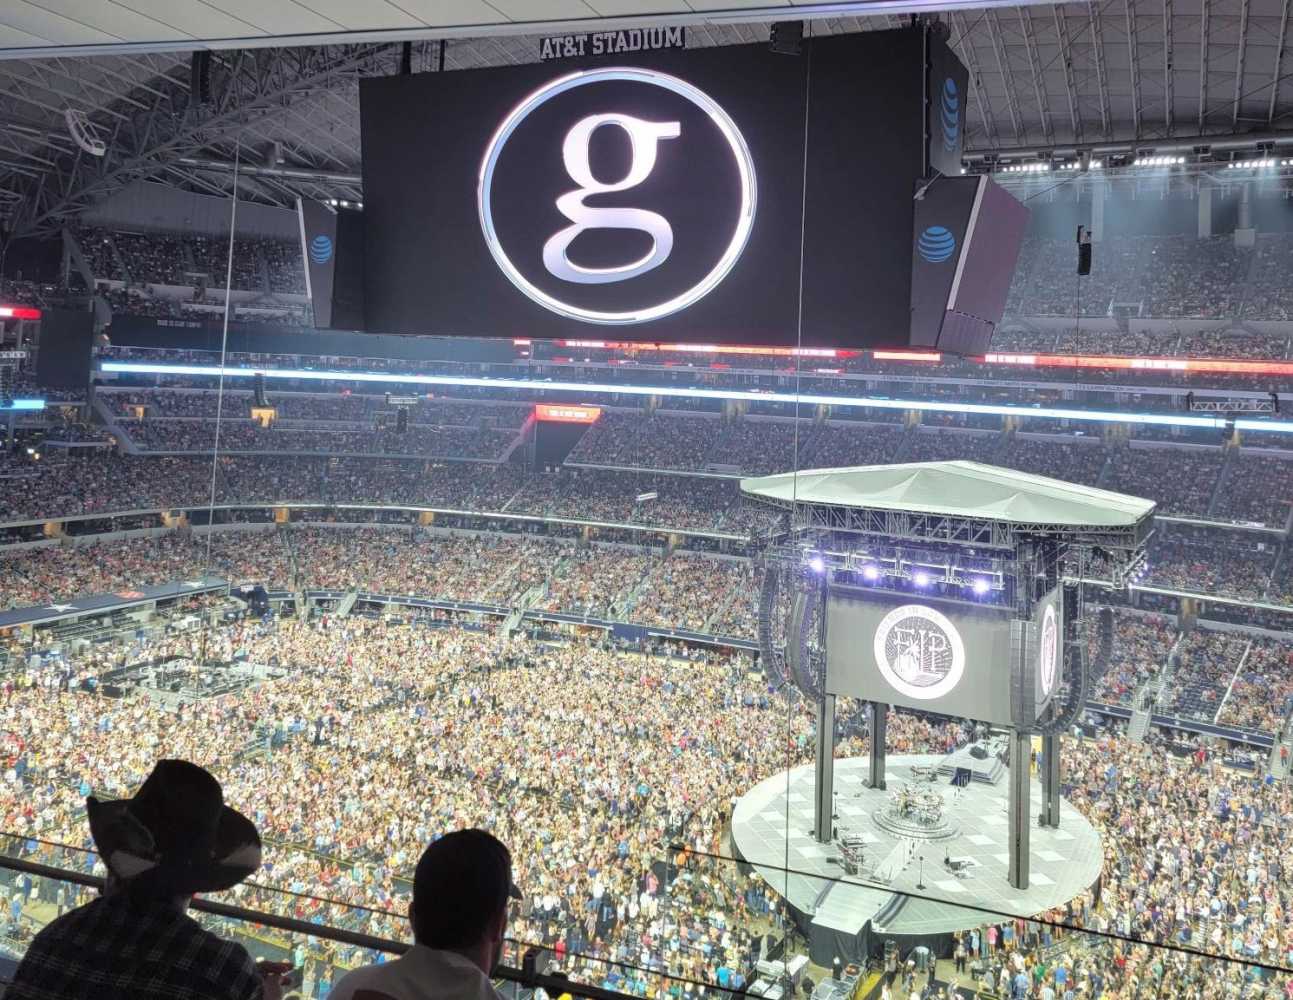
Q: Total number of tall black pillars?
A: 4